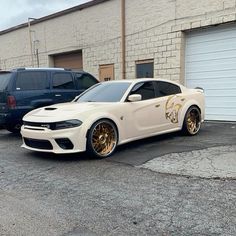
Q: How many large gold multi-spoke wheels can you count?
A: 2